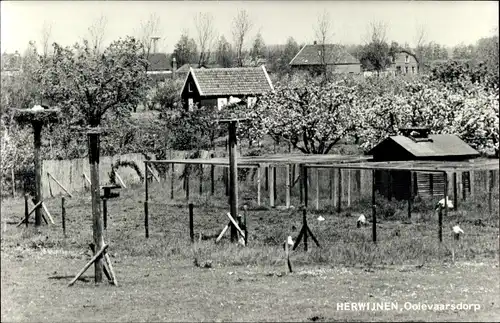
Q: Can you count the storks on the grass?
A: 5